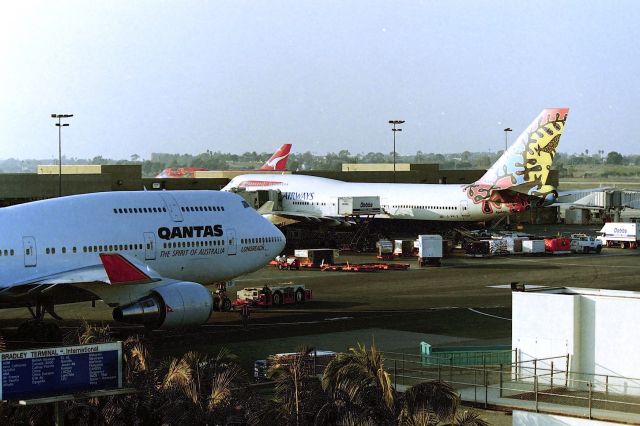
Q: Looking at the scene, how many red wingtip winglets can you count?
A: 1